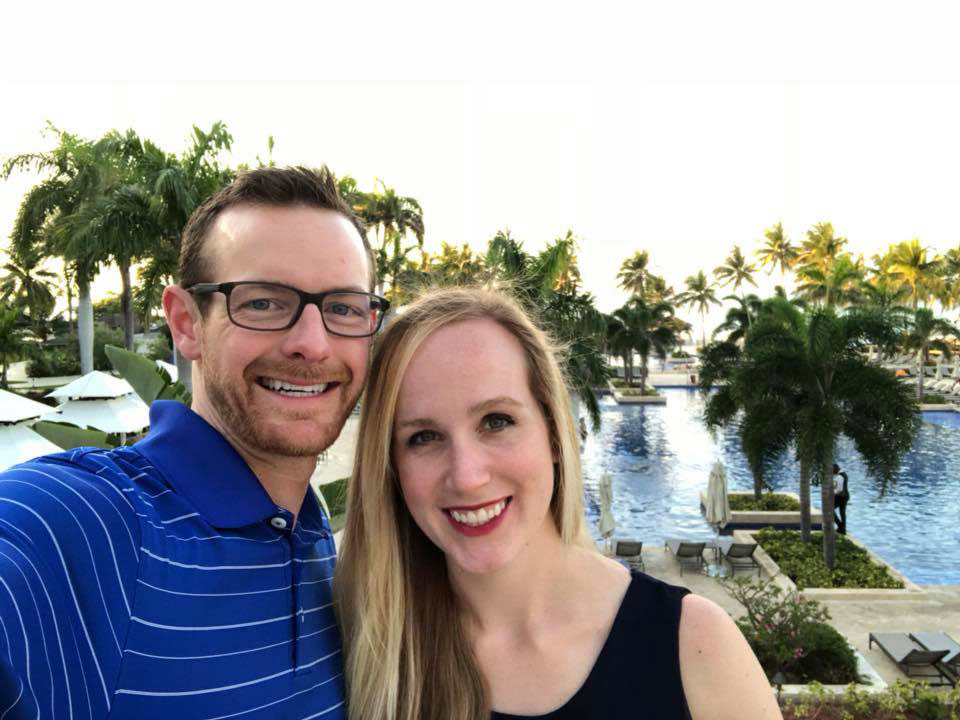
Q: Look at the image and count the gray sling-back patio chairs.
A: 5